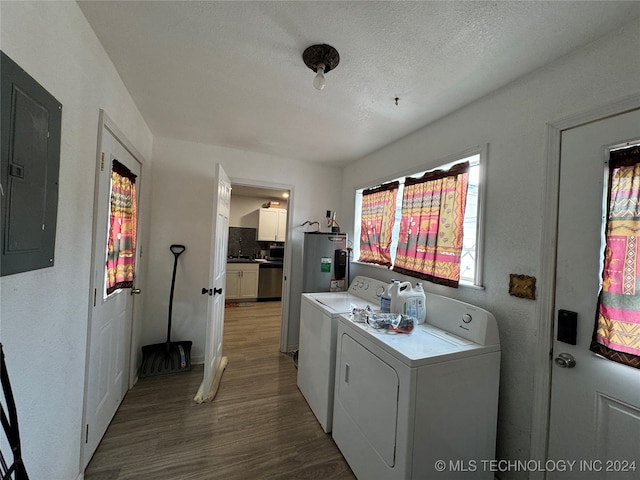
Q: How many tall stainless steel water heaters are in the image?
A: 1